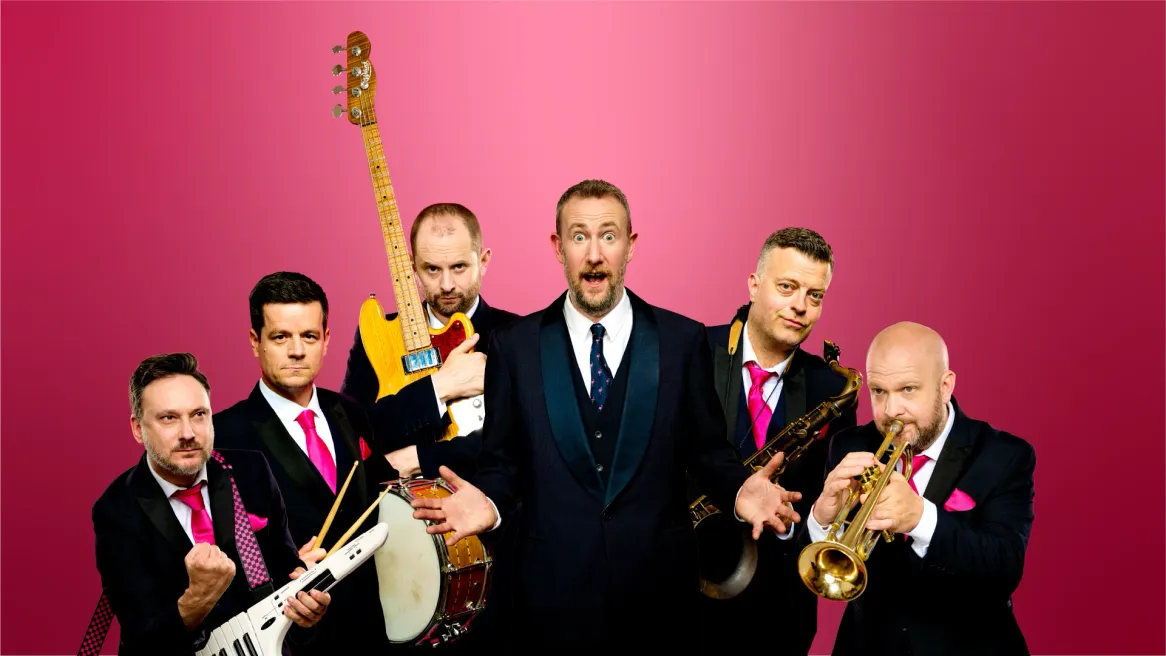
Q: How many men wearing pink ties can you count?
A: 4